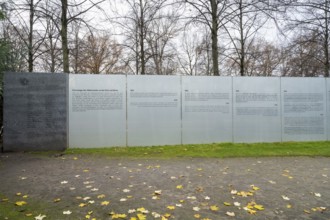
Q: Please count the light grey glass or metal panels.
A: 5